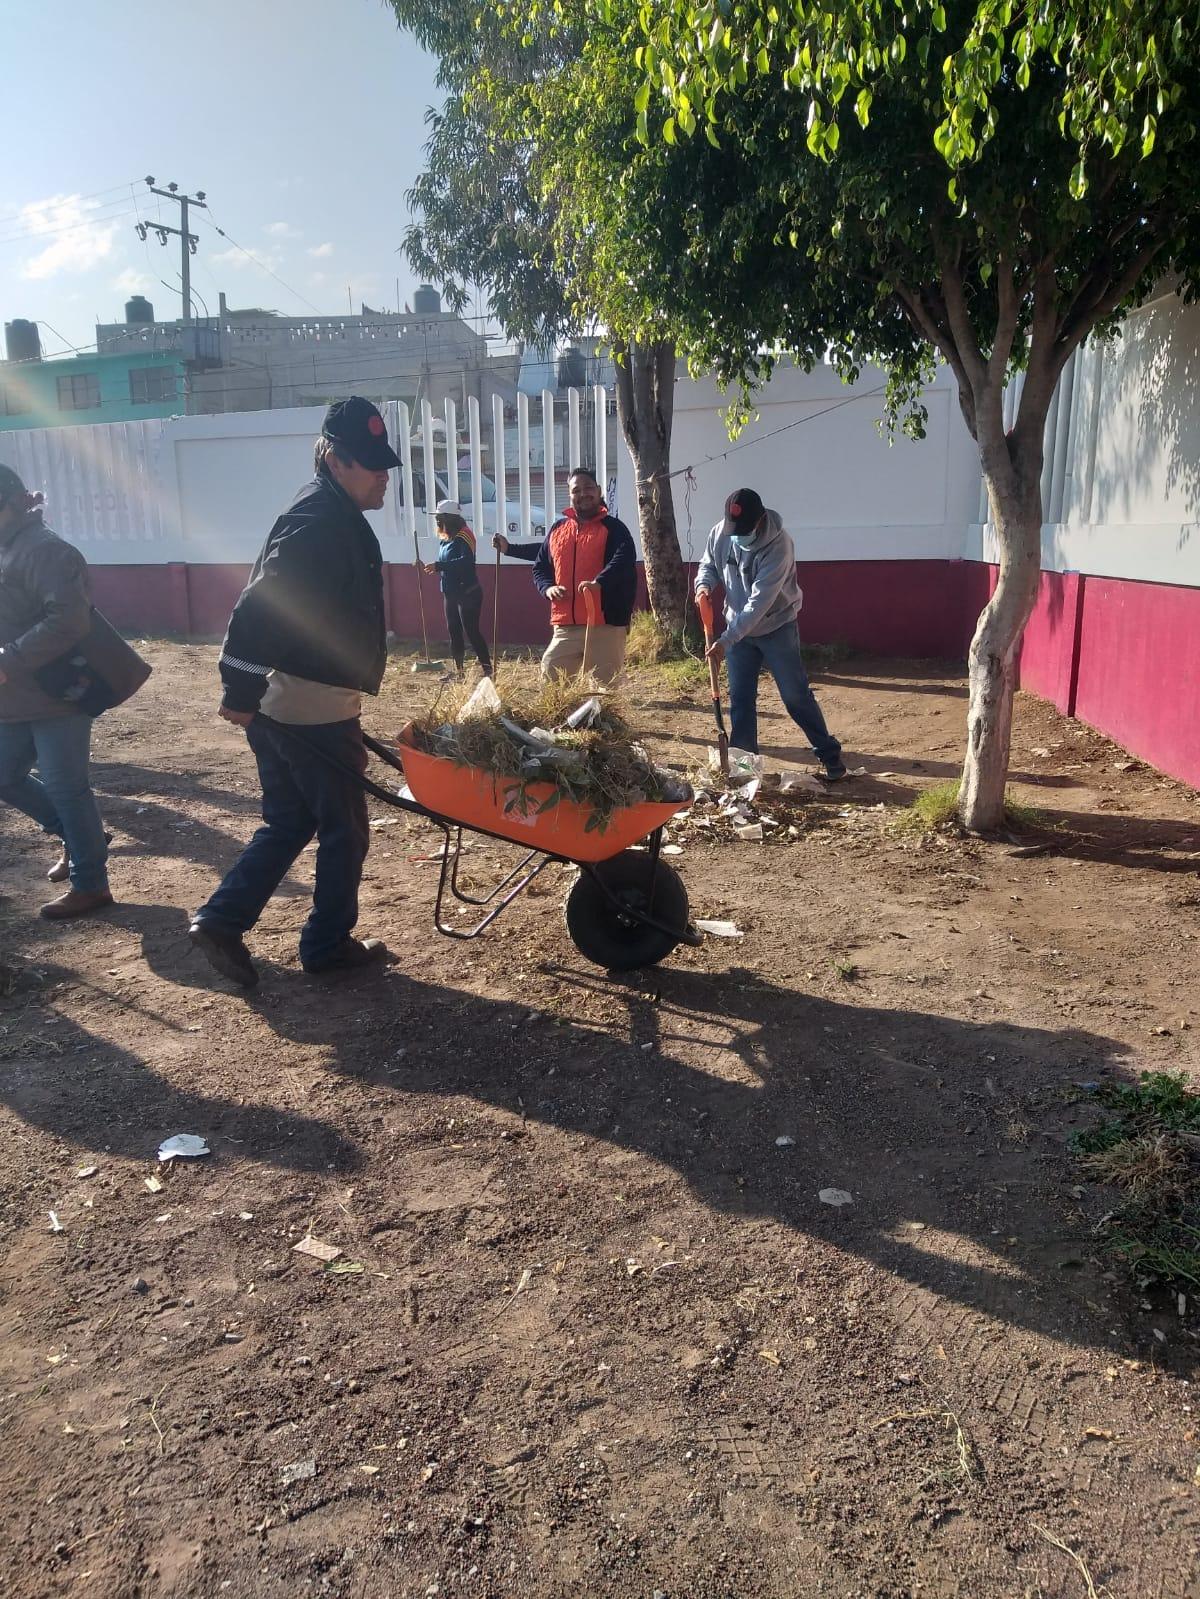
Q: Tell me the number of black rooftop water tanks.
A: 4